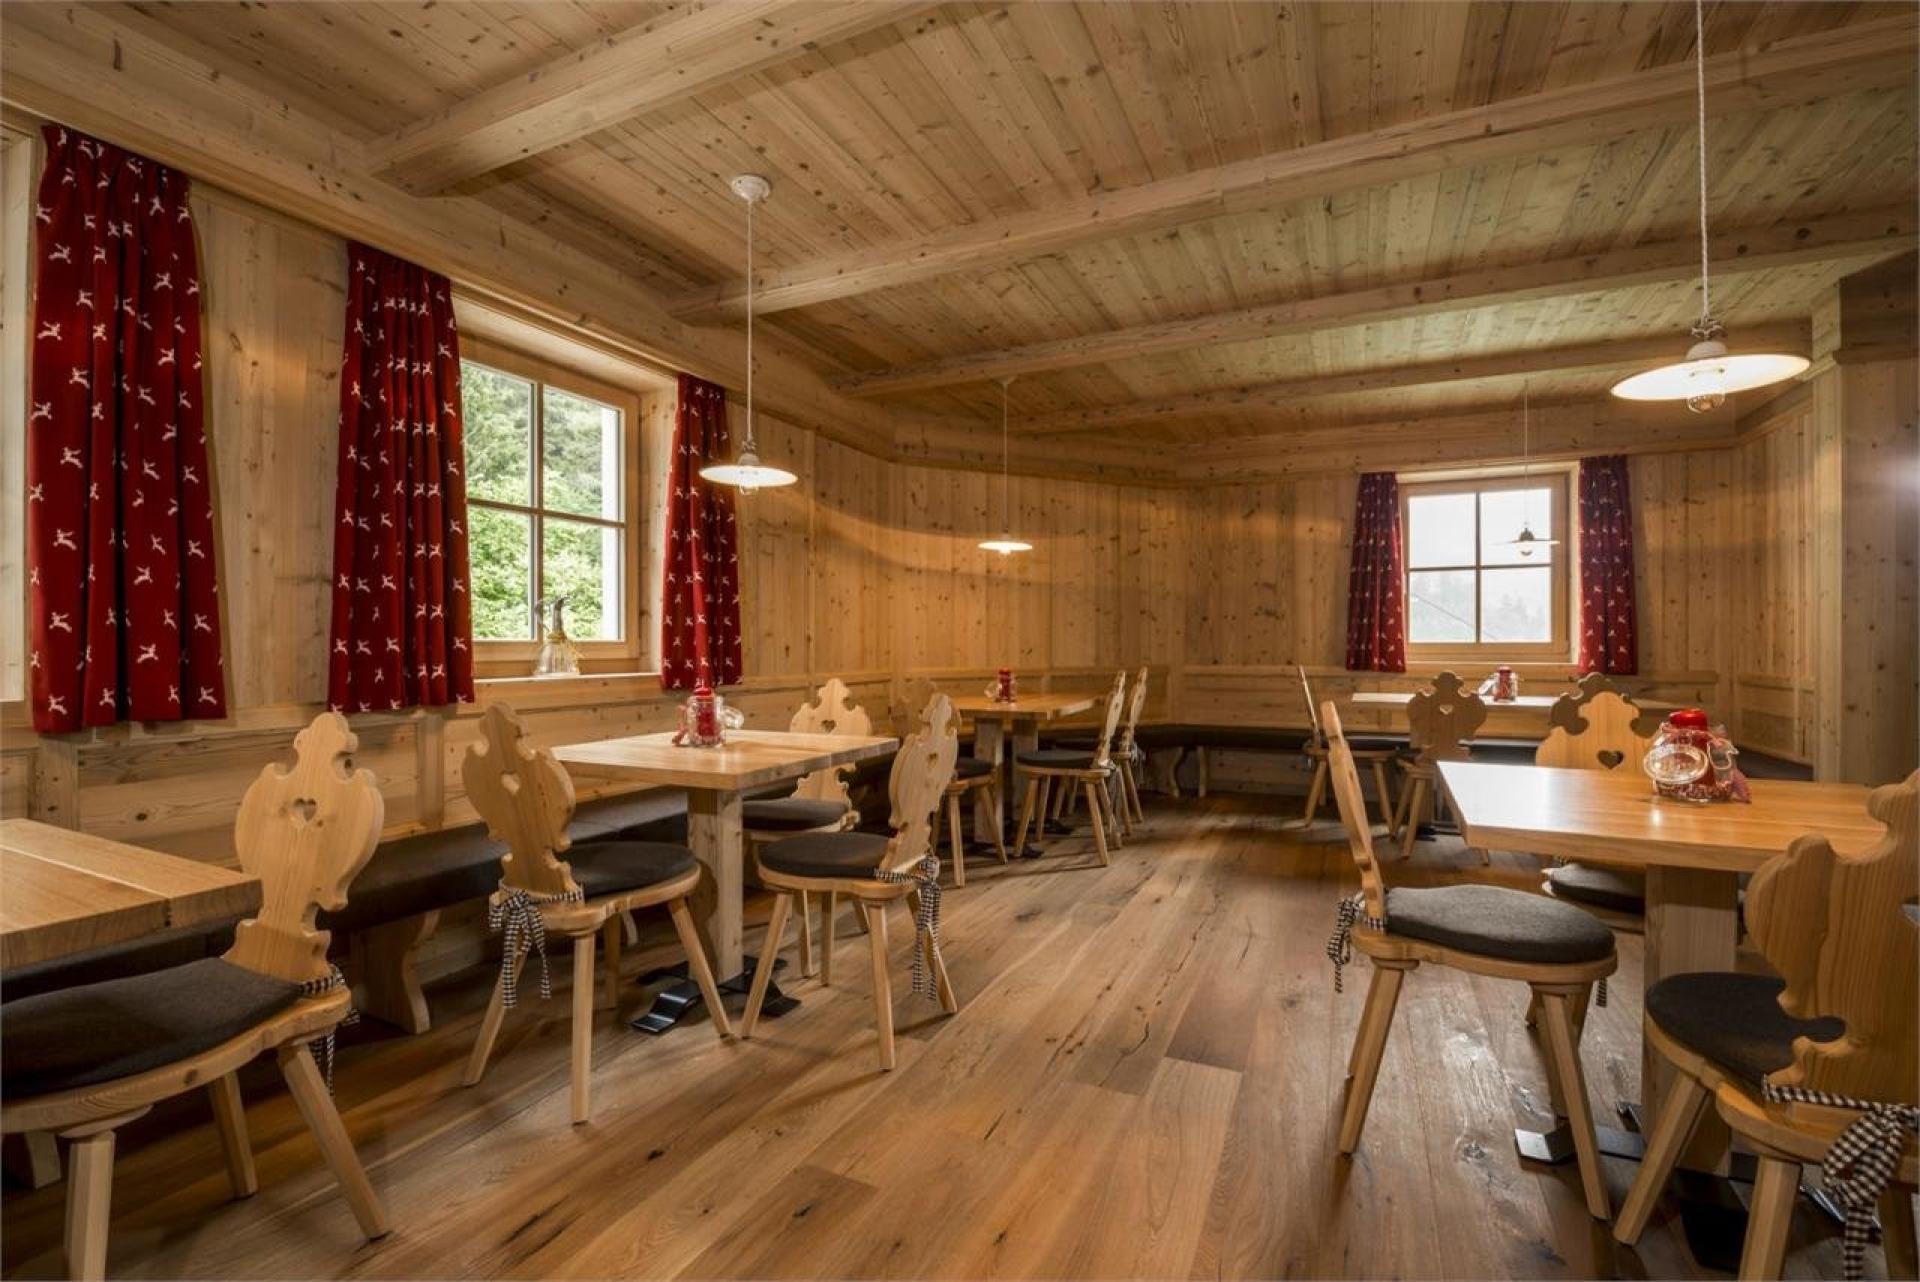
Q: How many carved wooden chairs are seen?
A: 13